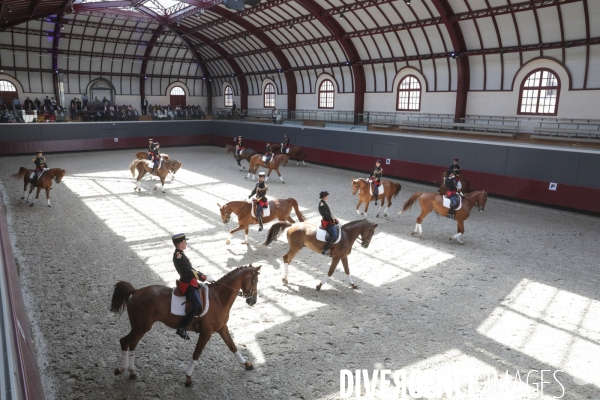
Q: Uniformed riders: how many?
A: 12